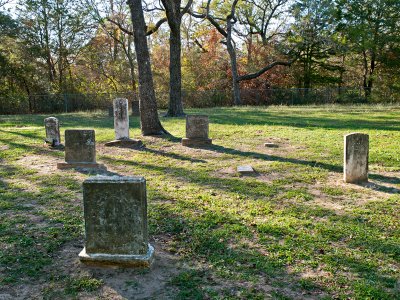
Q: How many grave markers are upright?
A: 6